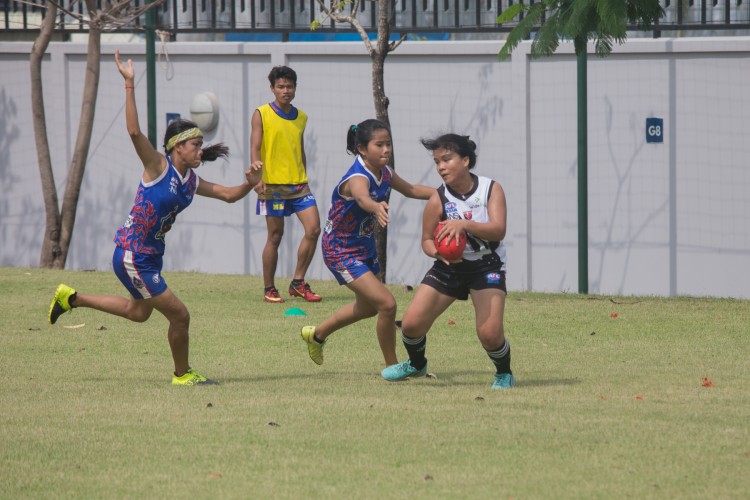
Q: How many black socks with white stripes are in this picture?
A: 2